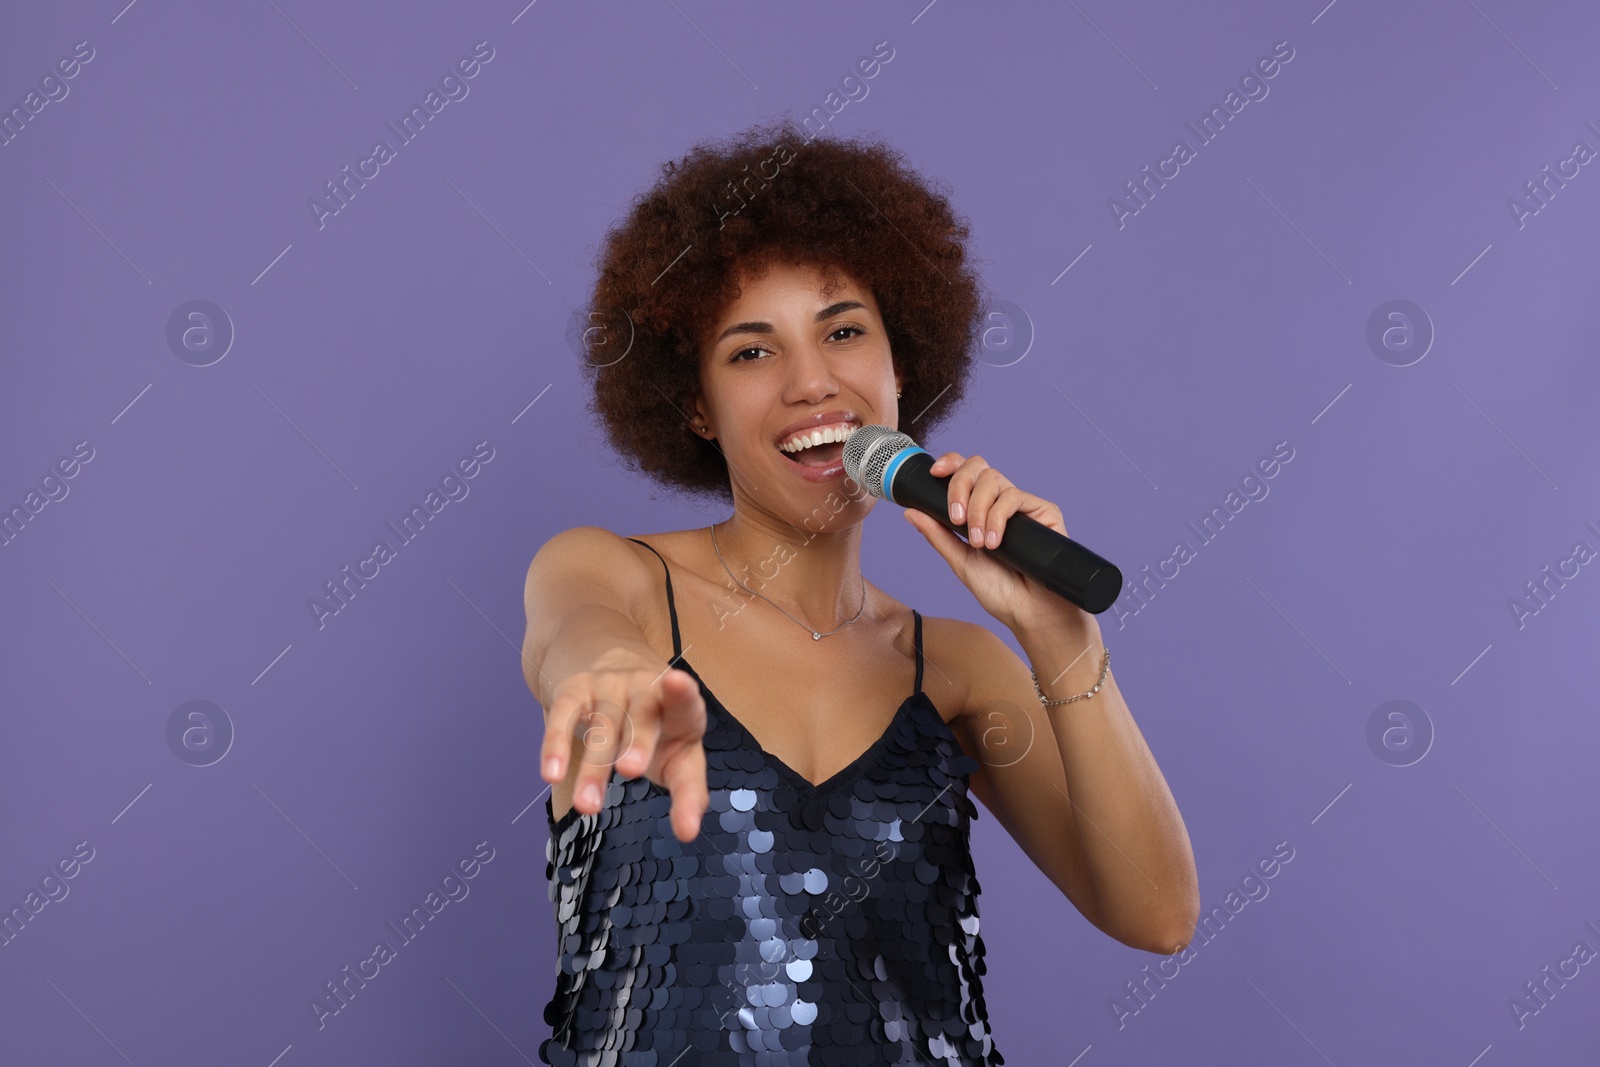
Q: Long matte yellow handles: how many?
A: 0